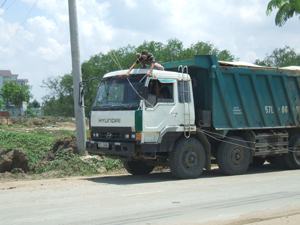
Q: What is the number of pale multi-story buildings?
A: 1